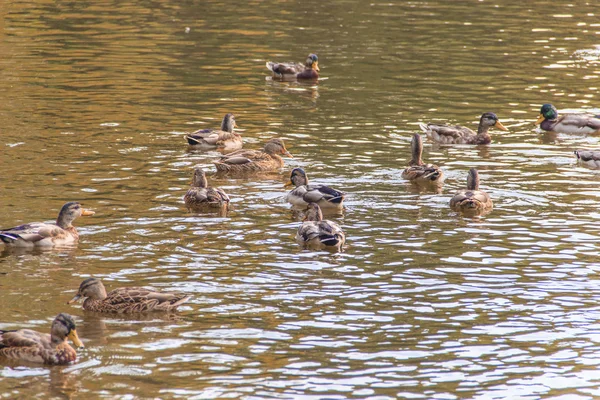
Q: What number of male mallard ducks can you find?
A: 1